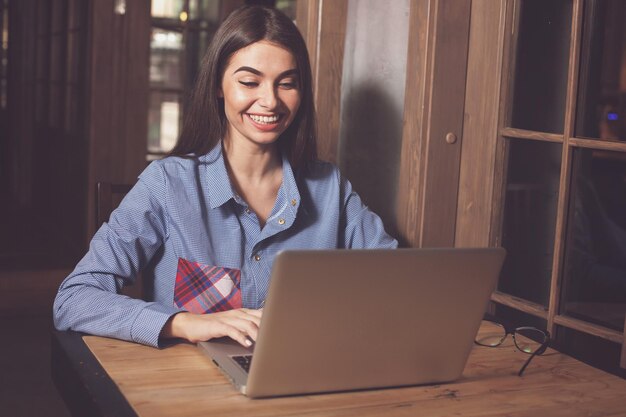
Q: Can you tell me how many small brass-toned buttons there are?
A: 3